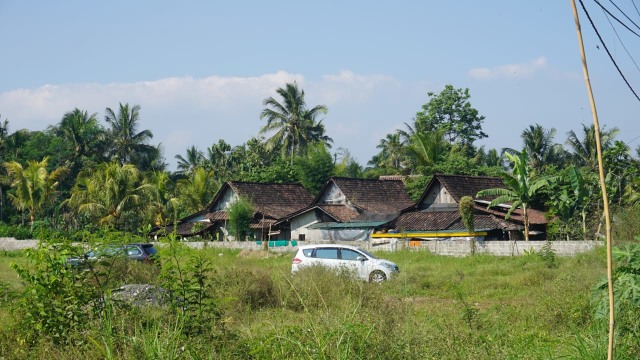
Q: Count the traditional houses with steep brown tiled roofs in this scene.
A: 3